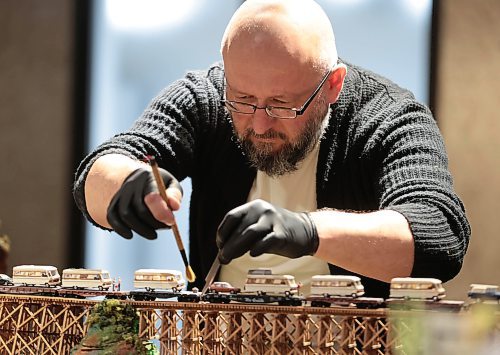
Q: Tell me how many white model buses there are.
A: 6